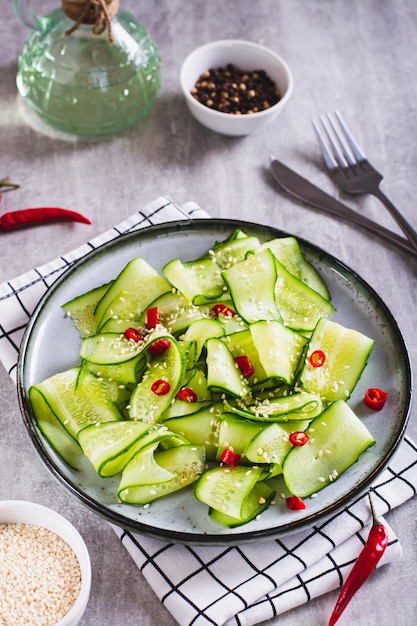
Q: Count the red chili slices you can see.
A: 12